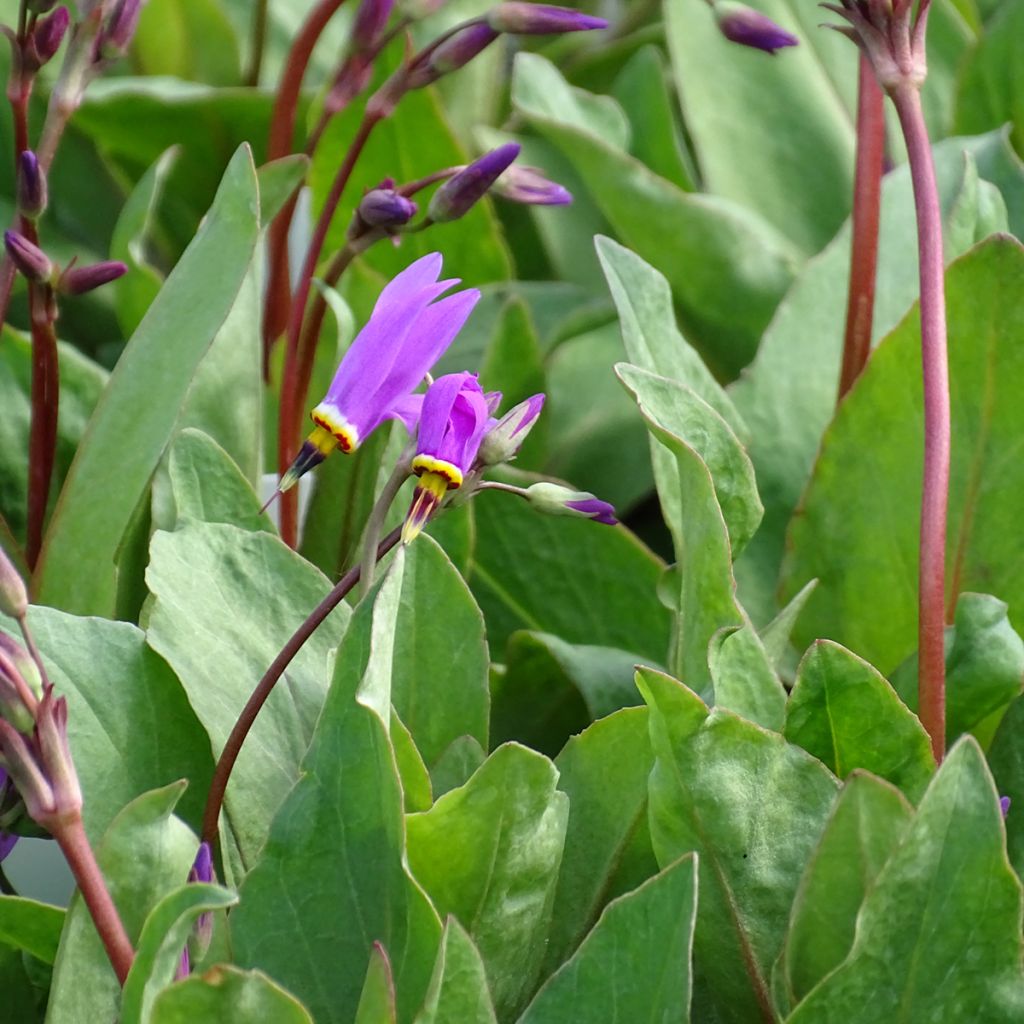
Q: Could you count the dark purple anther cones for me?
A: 2